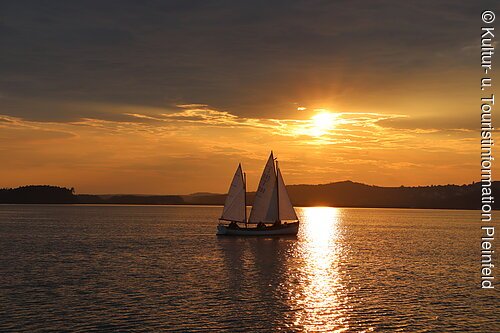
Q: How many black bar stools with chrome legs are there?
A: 0